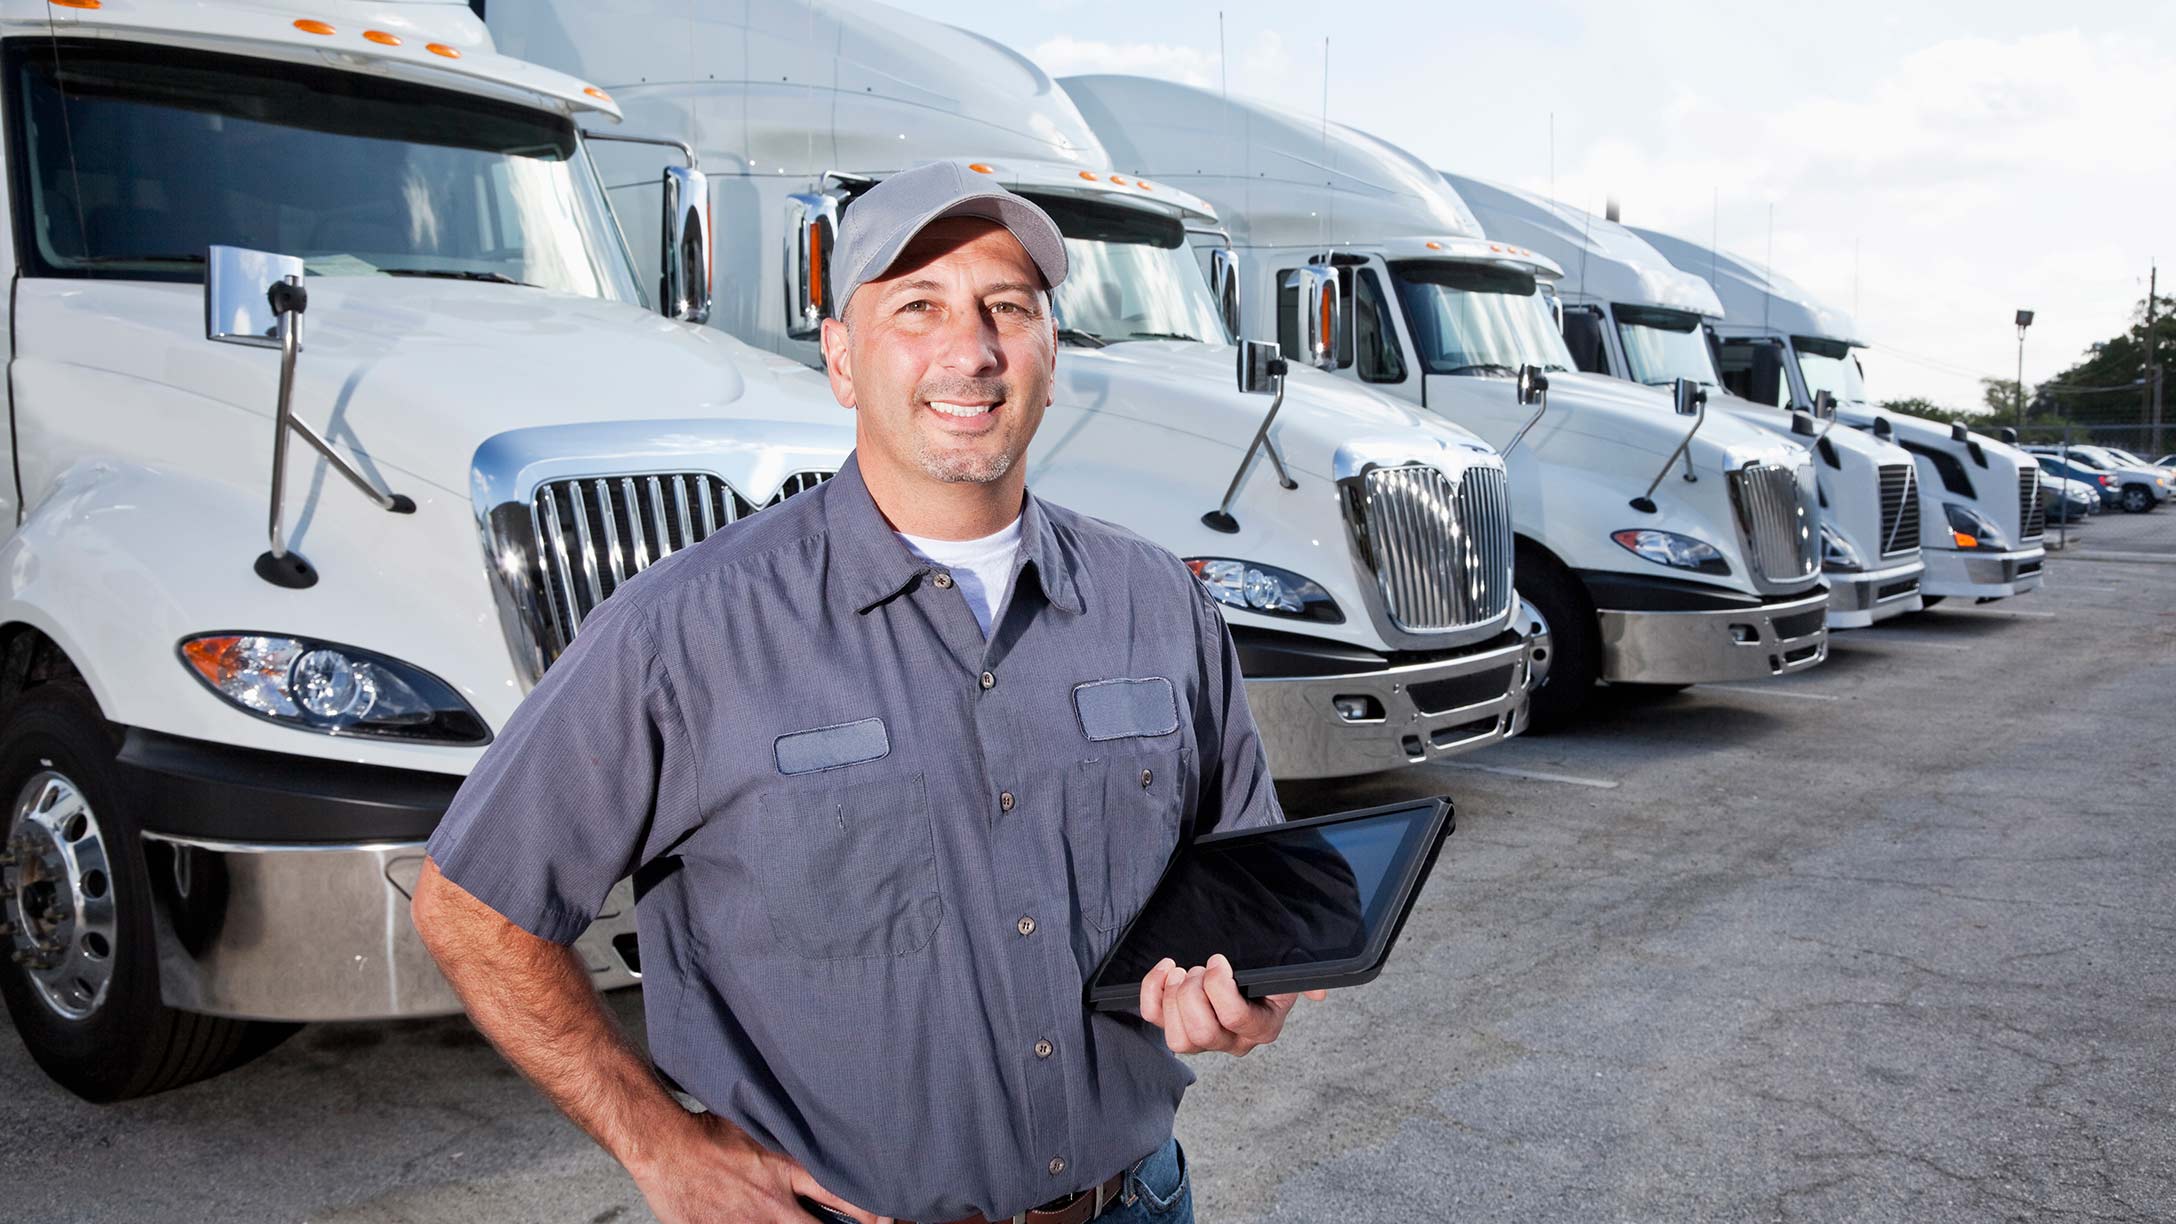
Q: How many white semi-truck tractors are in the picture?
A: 5